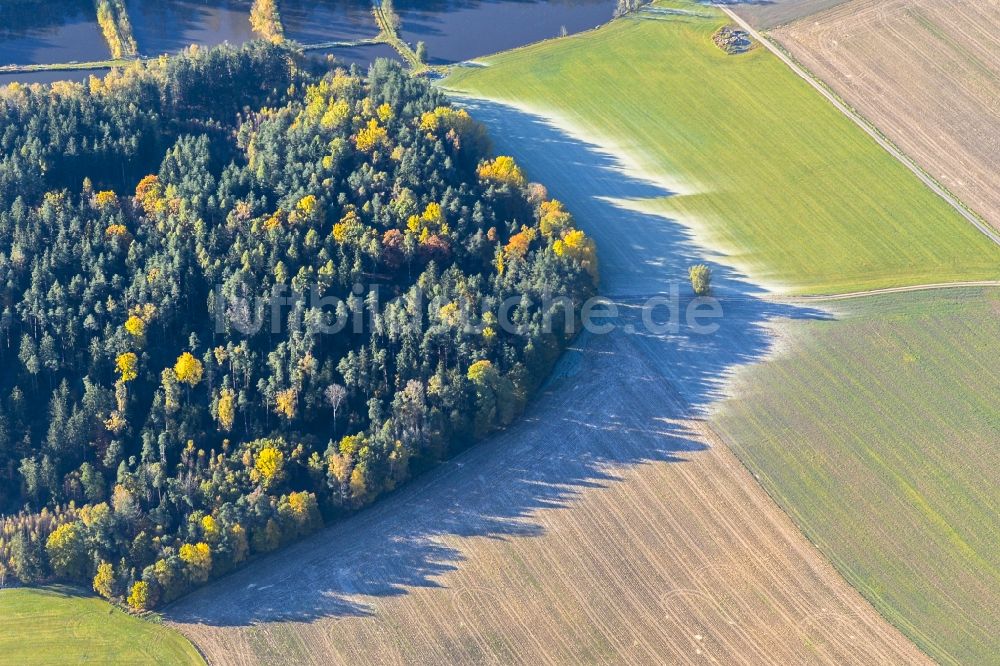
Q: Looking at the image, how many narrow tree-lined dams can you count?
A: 3